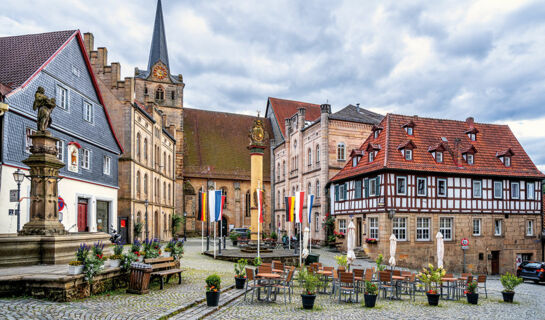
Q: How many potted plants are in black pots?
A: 7